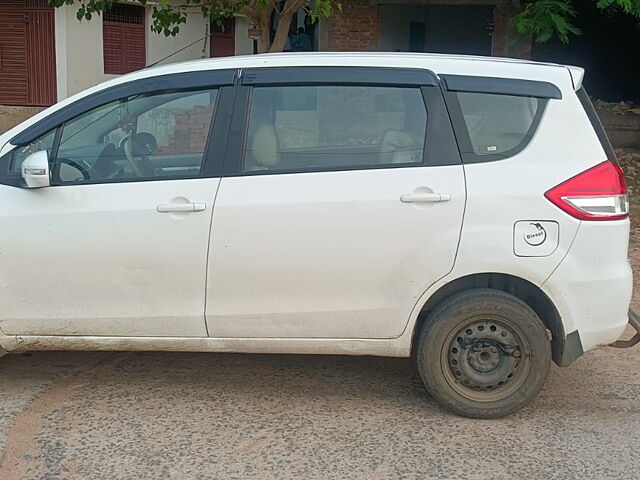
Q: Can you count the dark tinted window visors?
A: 3